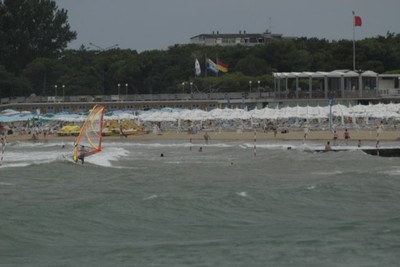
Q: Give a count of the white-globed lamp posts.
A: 8